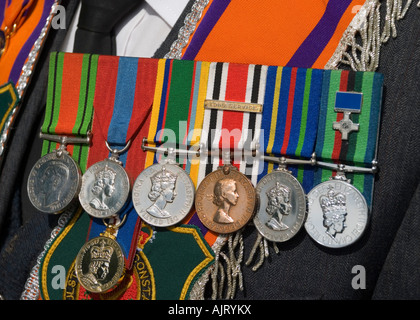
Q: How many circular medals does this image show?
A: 7